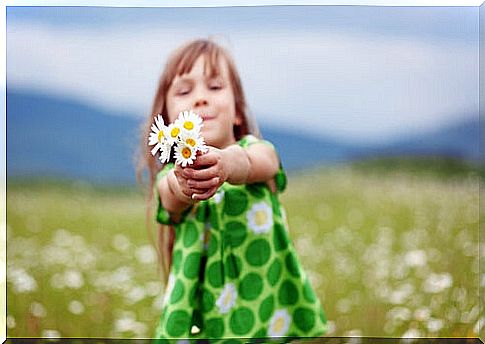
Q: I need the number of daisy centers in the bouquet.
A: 5